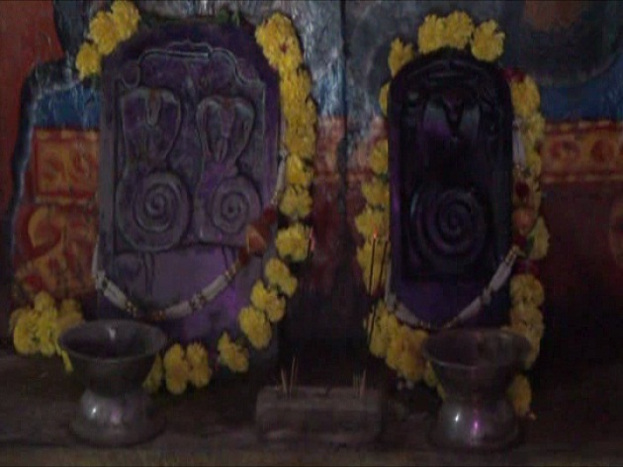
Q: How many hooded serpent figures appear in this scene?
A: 3